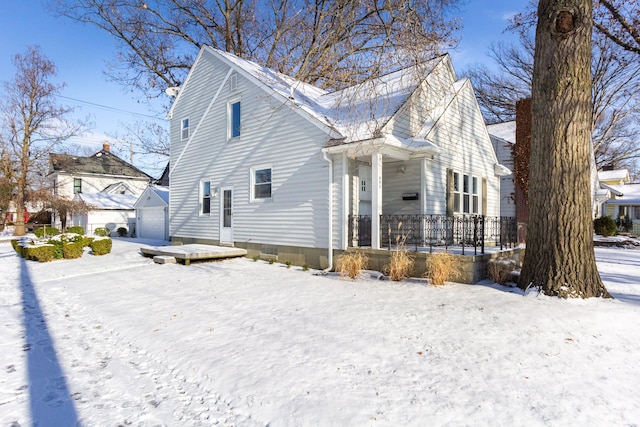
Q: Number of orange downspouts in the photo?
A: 0